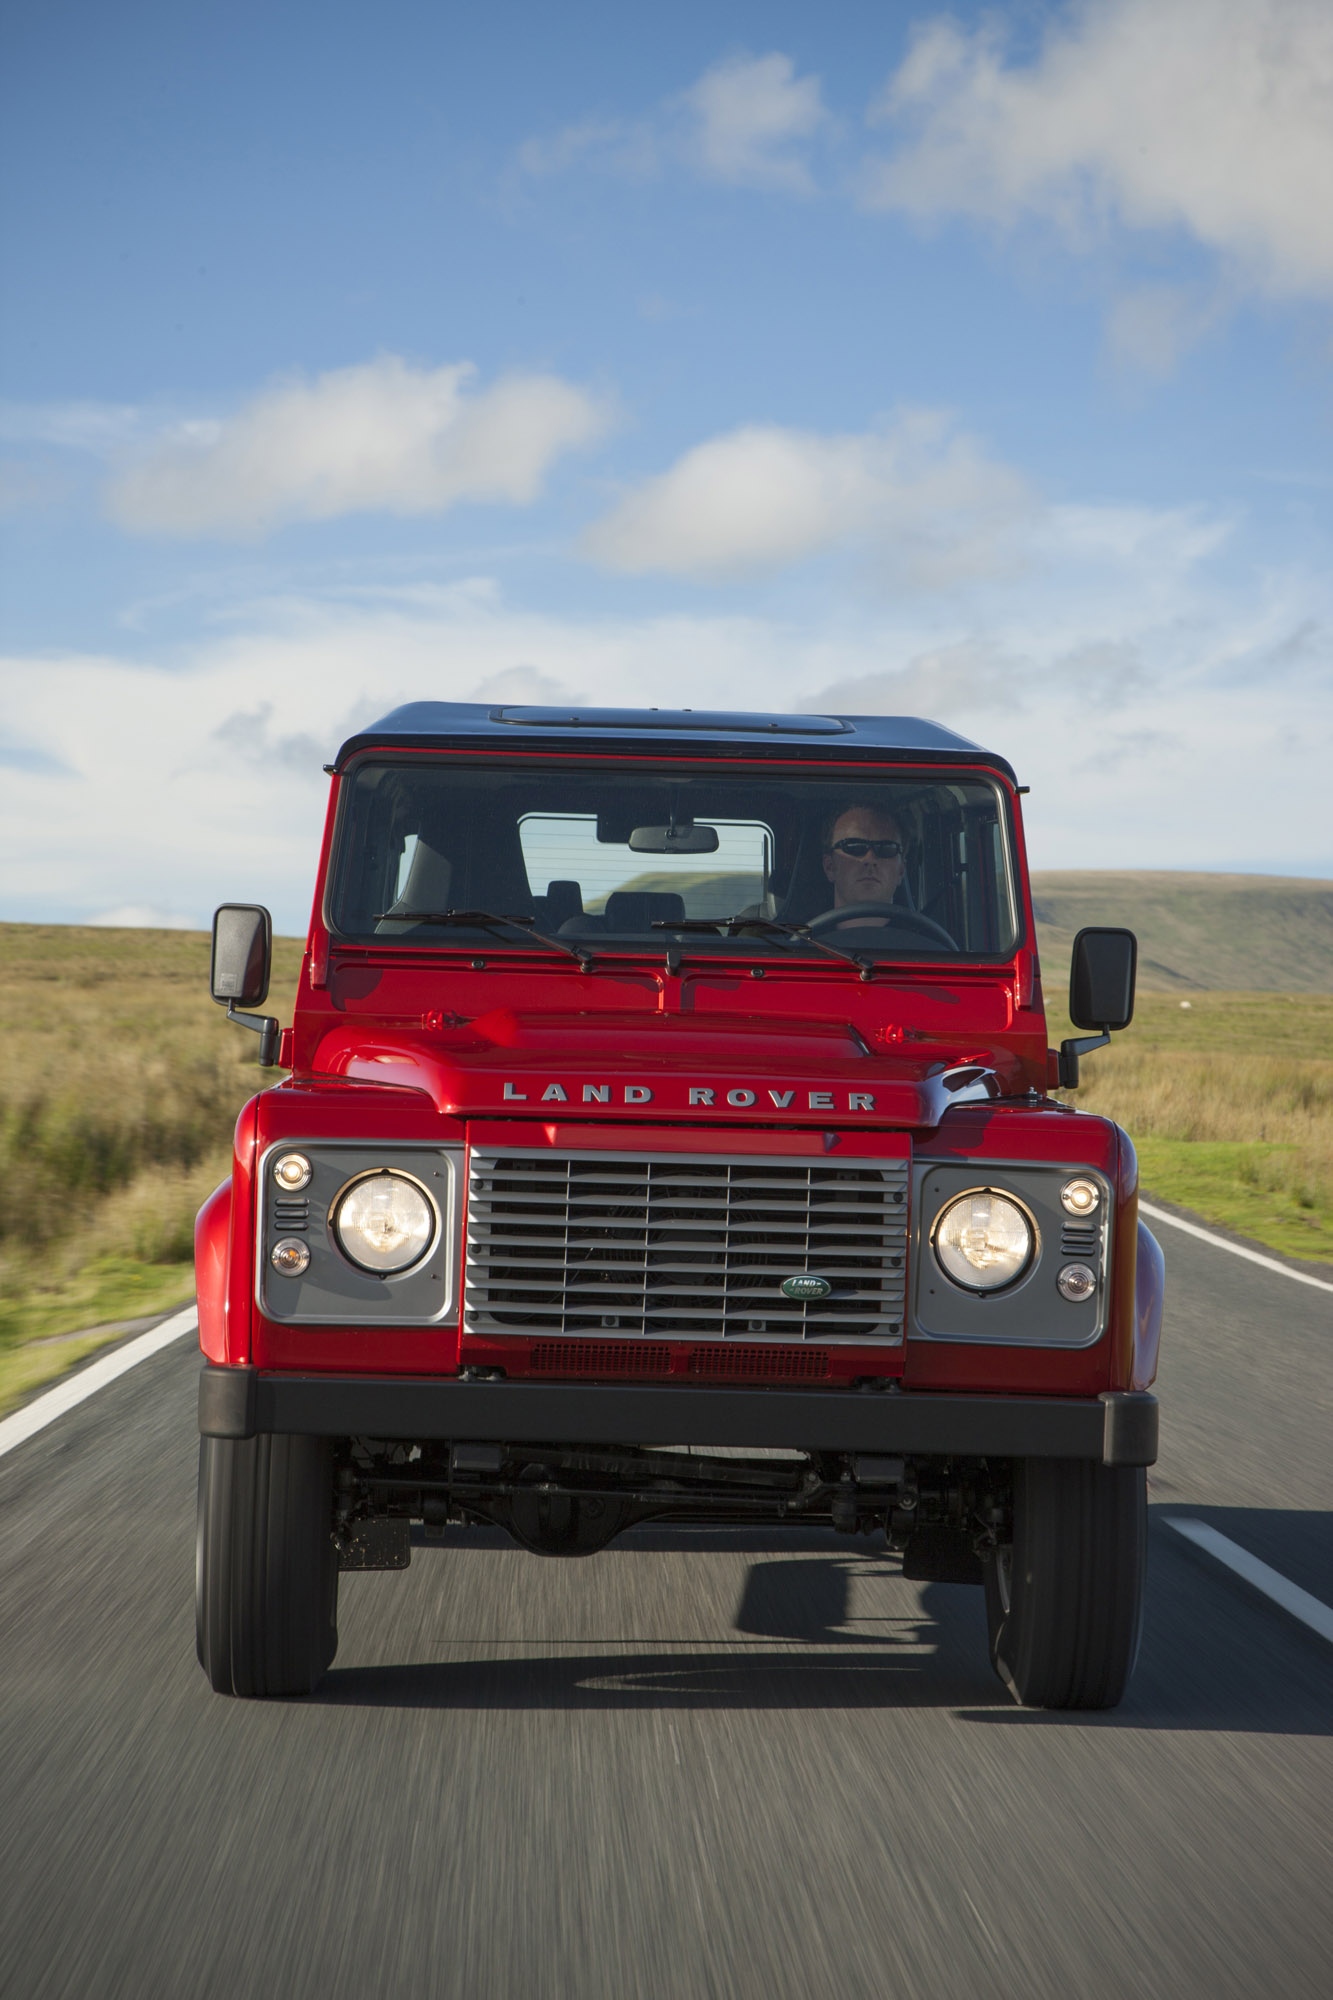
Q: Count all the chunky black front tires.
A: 2